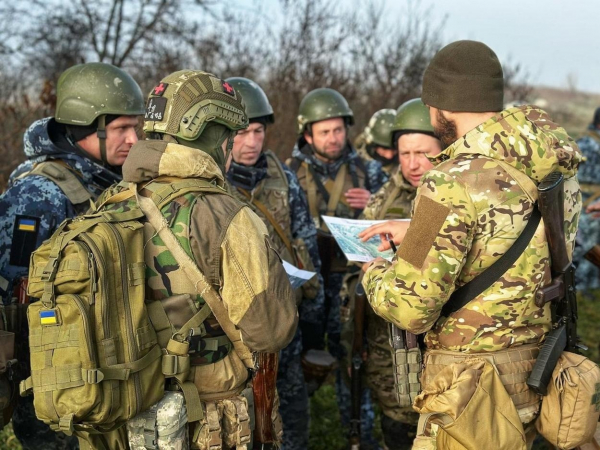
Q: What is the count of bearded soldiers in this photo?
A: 2